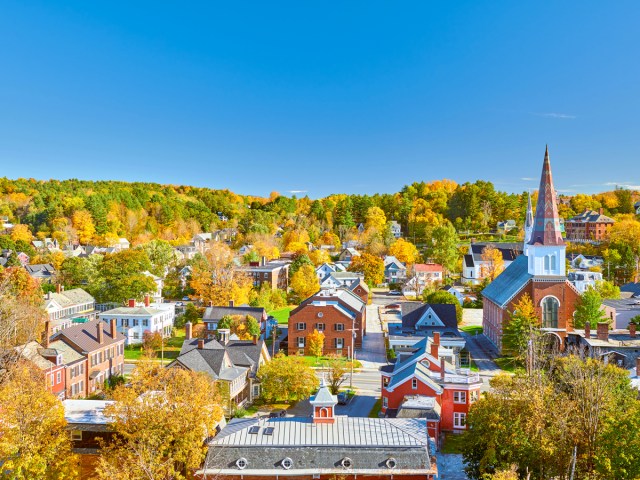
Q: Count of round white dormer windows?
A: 4